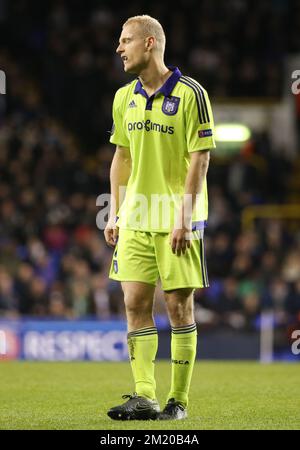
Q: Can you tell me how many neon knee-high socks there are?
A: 2